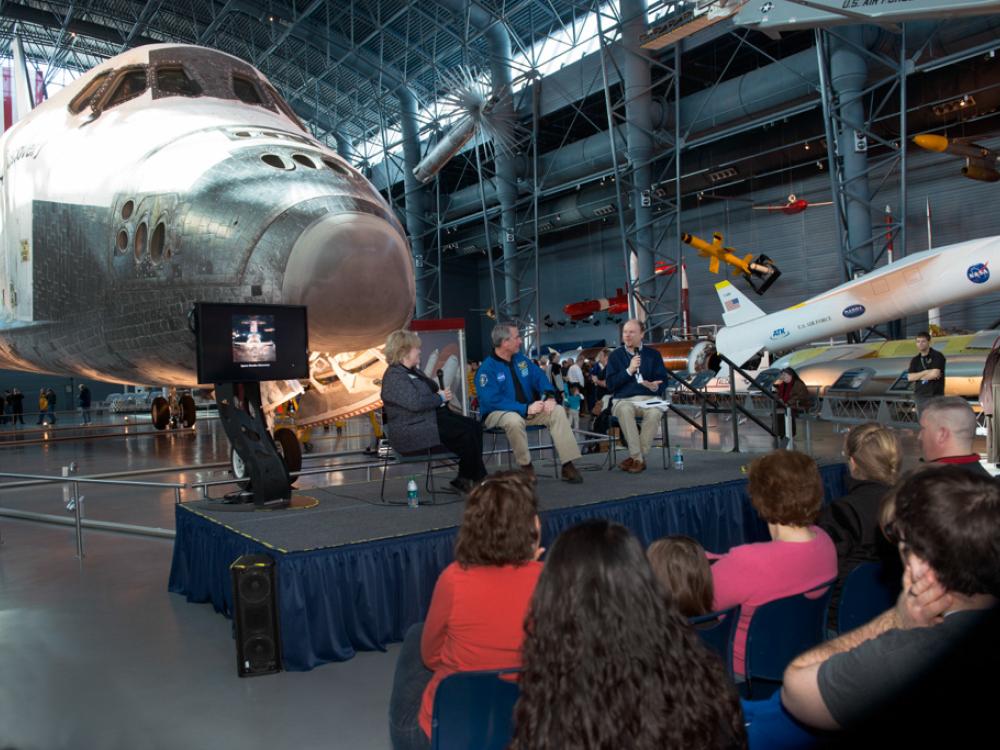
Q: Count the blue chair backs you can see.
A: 4